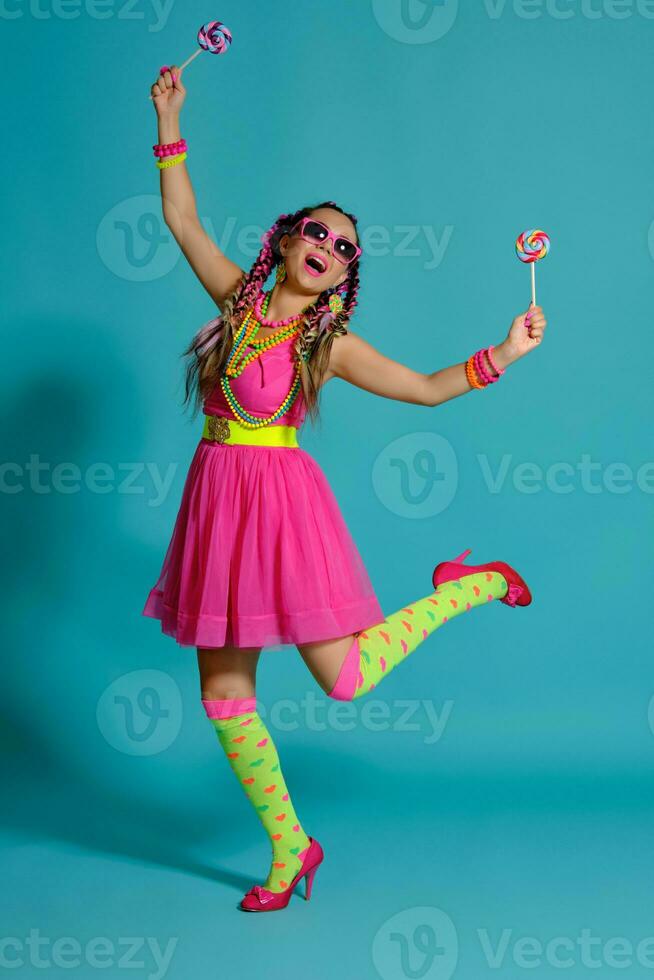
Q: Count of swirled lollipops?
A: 2